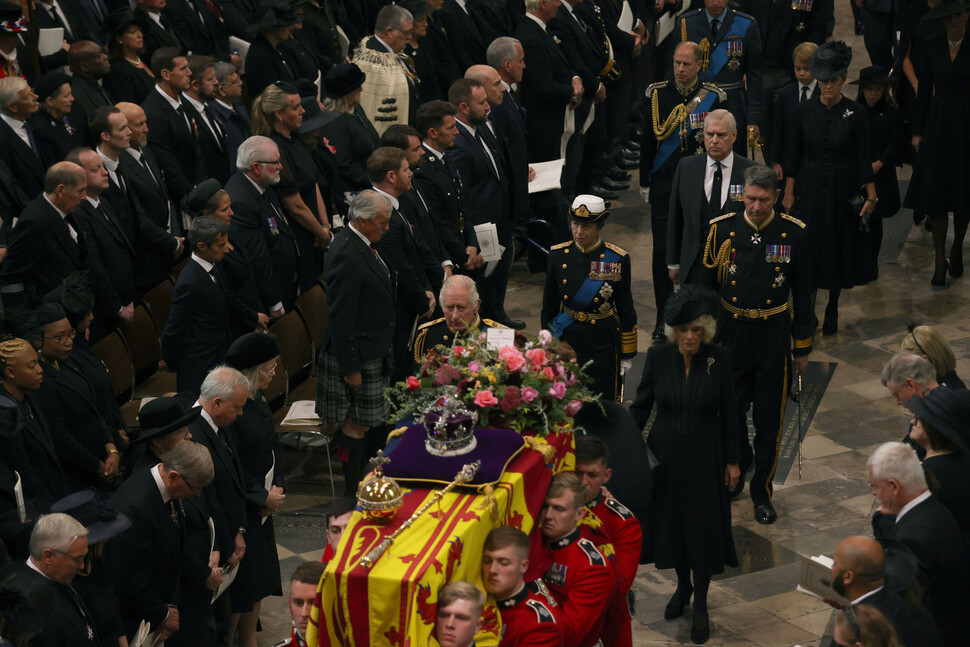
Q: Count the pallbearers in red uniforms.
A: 6